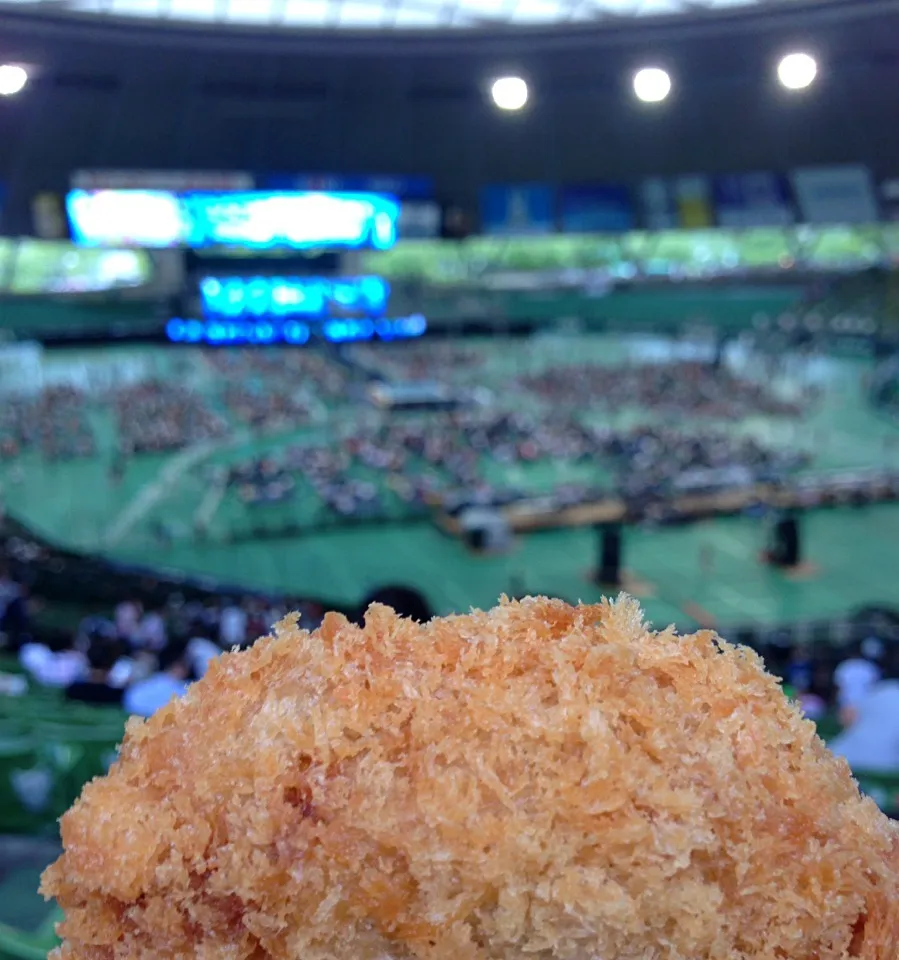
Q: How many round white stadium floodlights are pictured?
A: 4